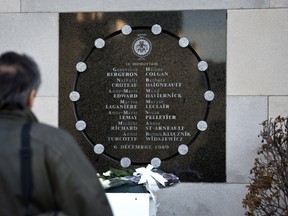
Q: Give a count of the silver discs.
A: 14